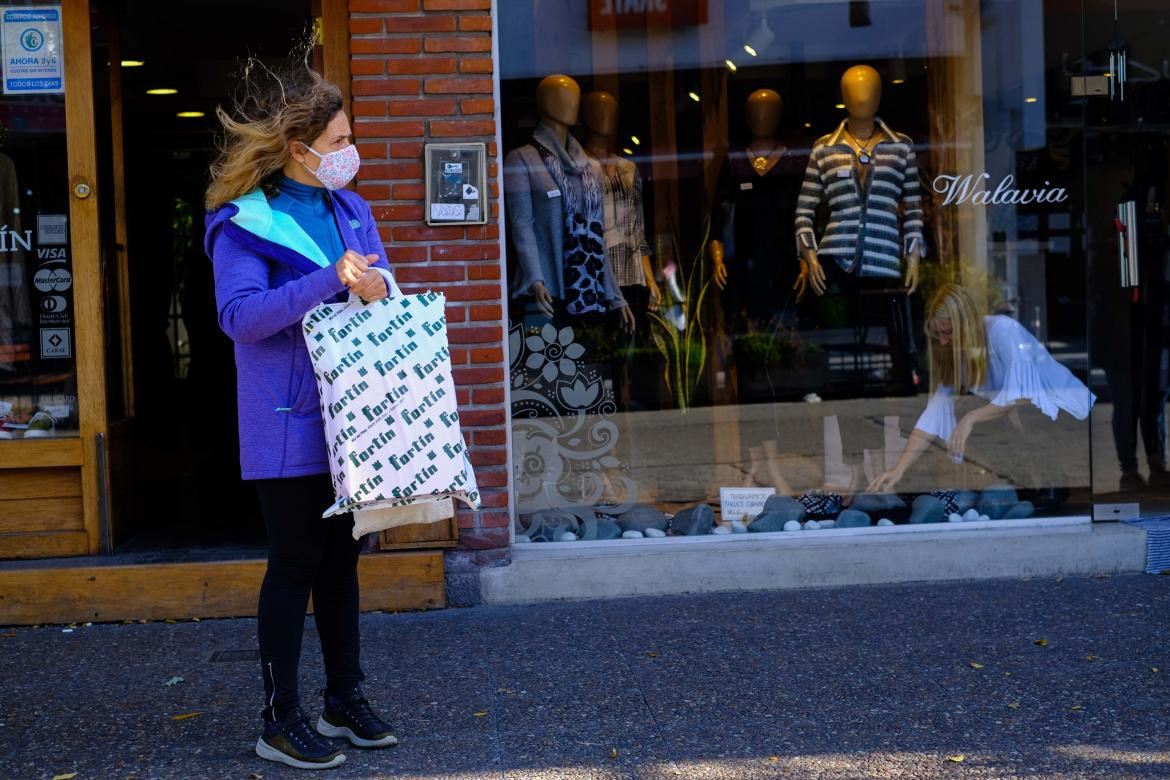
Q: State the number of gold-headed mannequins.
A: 4